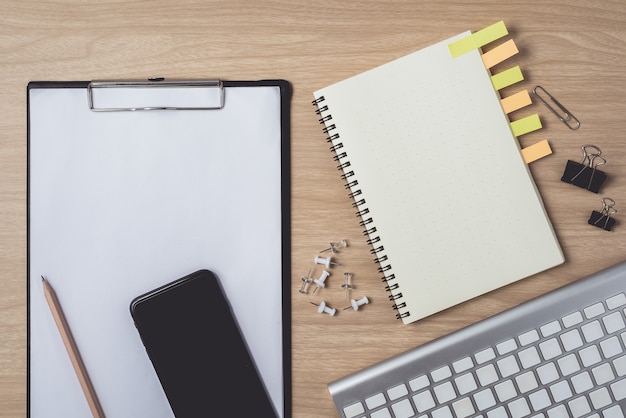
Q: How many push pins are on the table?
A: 7